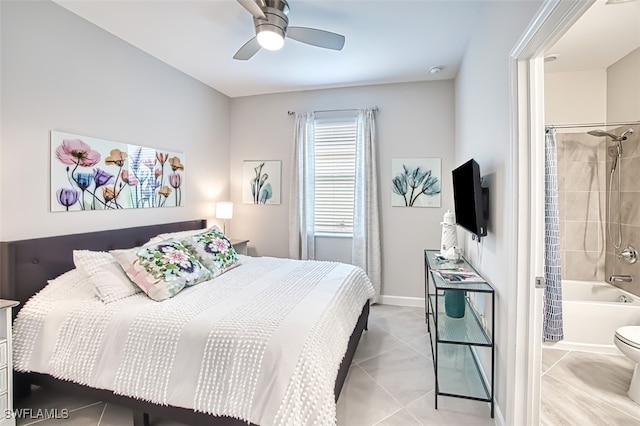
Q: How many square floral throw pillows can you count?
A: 2